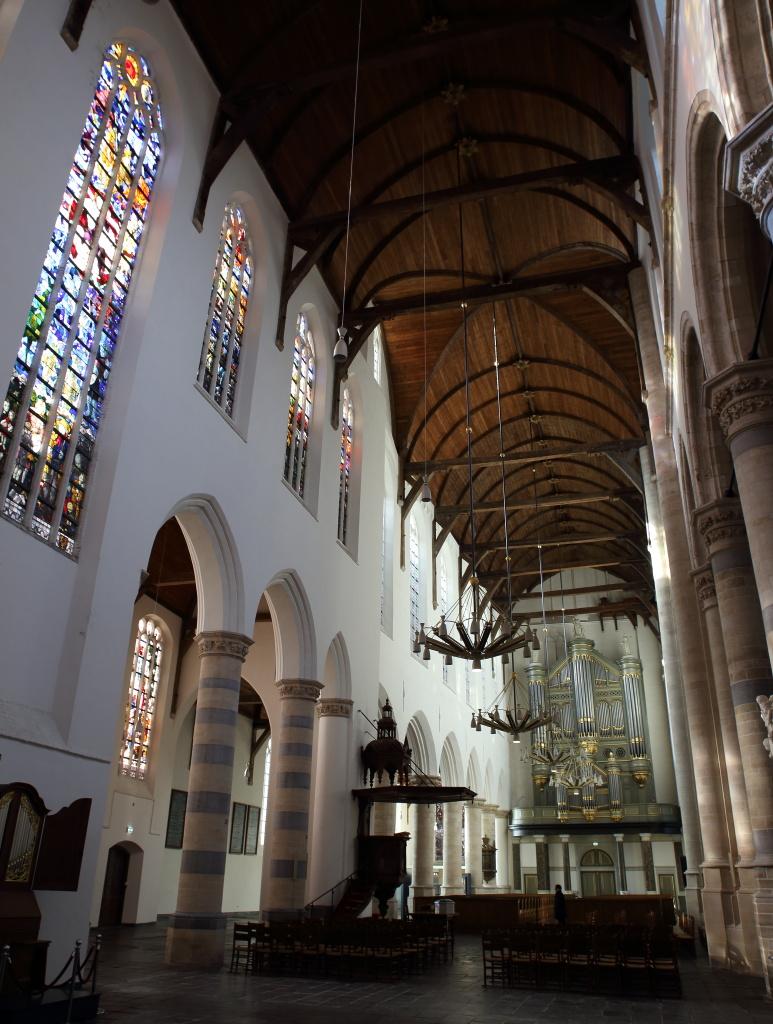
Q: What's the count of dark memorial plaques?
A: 3